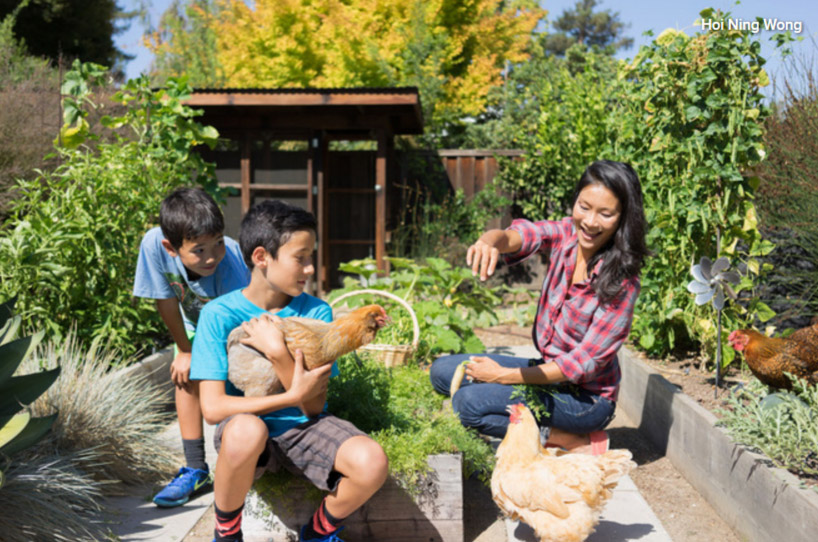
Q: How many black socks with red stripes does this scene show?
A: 2